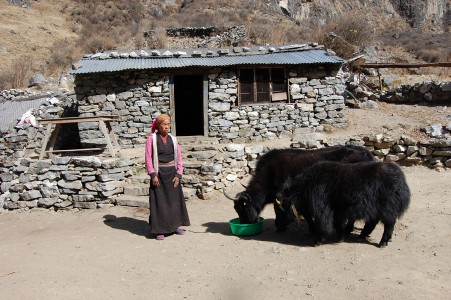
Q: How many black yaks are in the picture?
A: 2